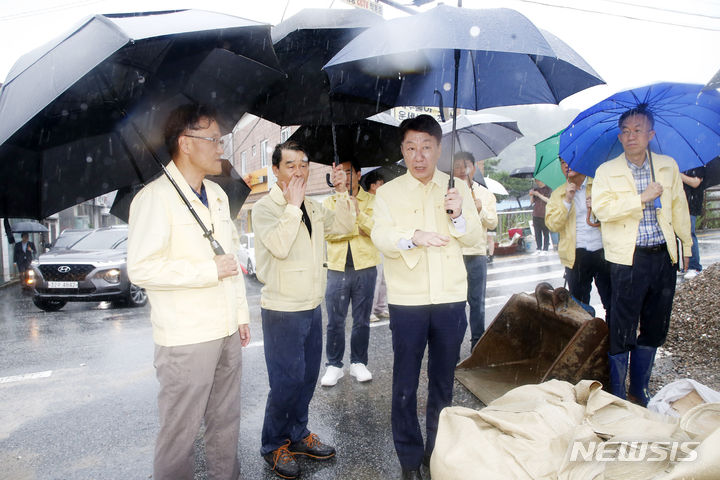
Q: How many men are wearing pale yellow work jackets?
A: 7